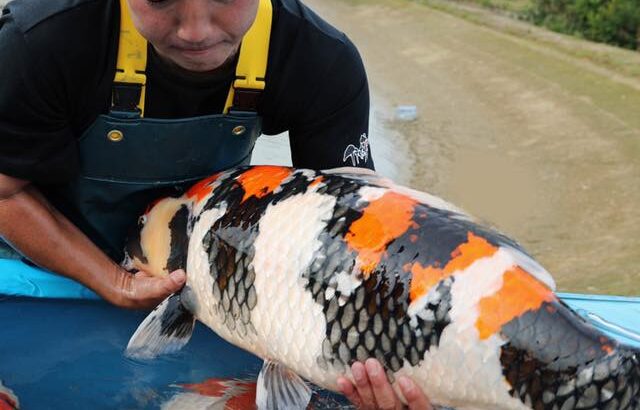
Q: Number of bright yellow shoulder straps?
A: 2